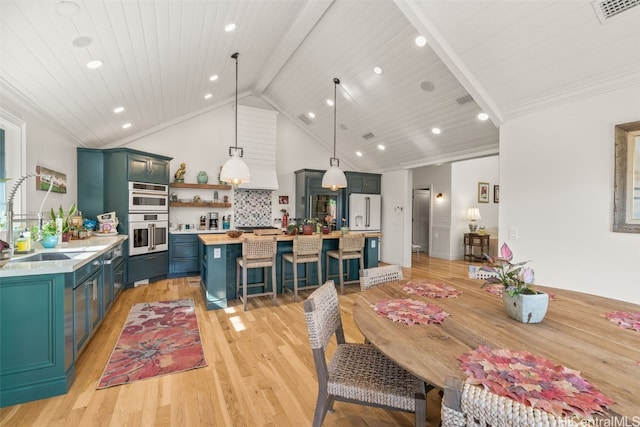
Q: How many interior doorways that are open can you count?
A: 1